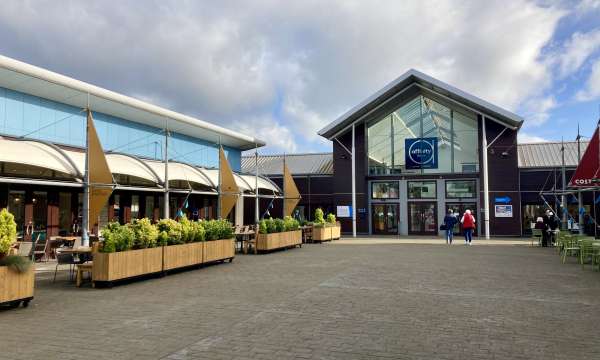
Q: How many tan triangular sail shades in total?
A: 3